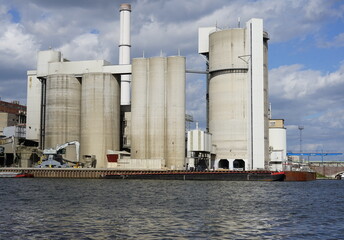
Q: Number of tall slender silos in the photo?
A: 3